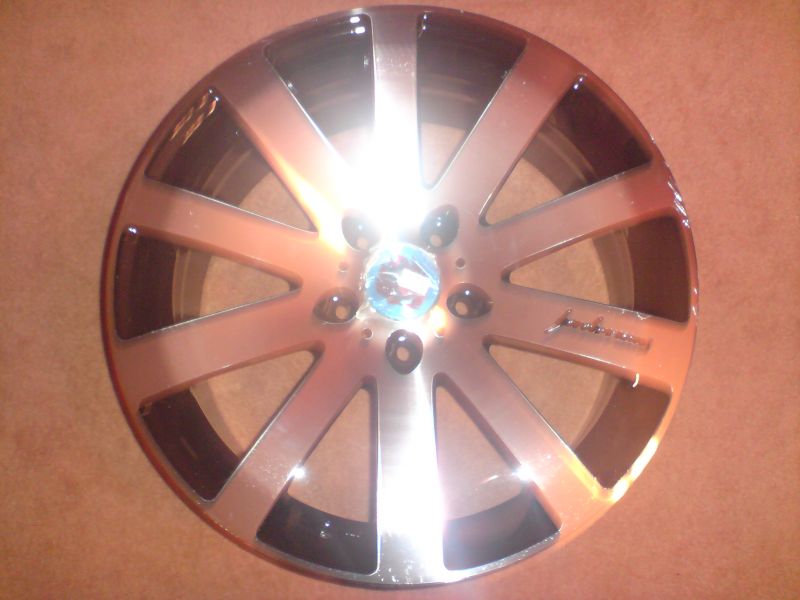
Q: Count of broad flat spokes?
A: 10